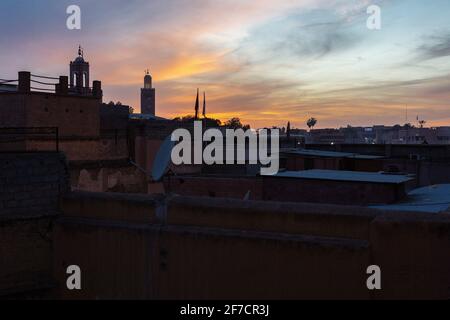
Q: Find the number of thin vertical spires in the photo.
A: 2